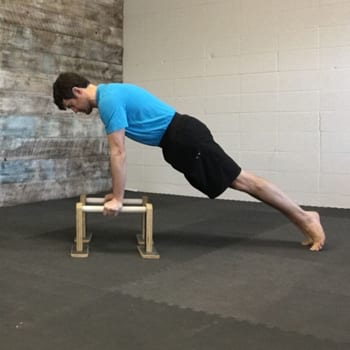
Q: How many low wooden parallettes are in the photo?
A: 2